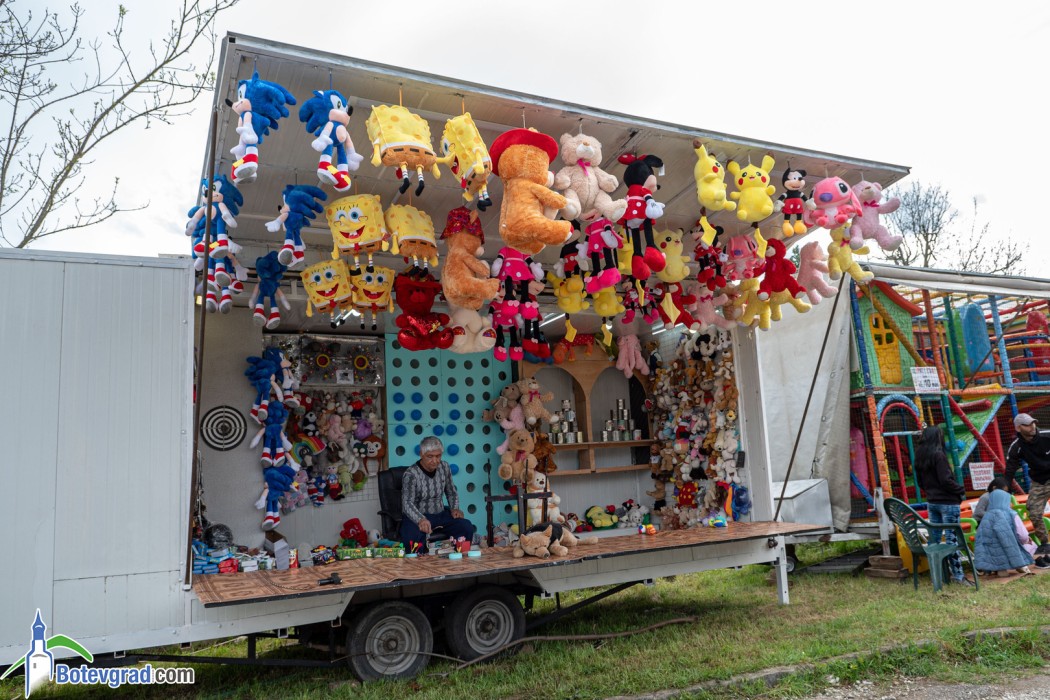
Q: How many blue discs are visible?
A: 12